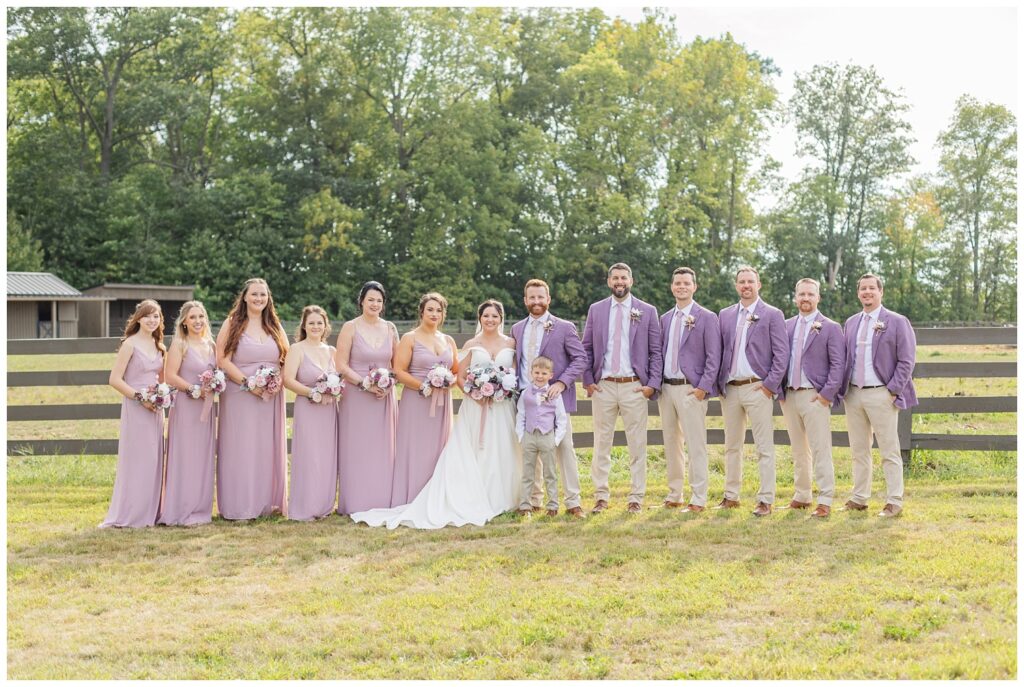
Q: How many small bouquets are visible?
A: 6